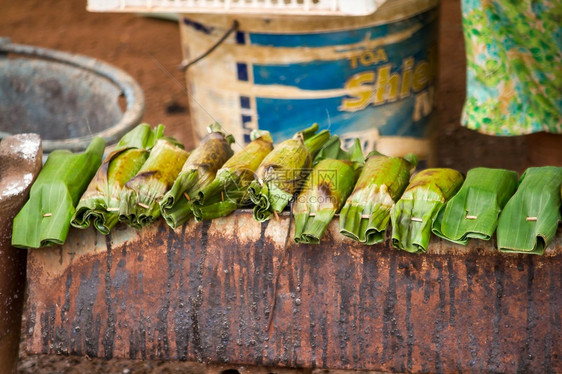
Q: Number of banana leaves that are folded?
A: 11